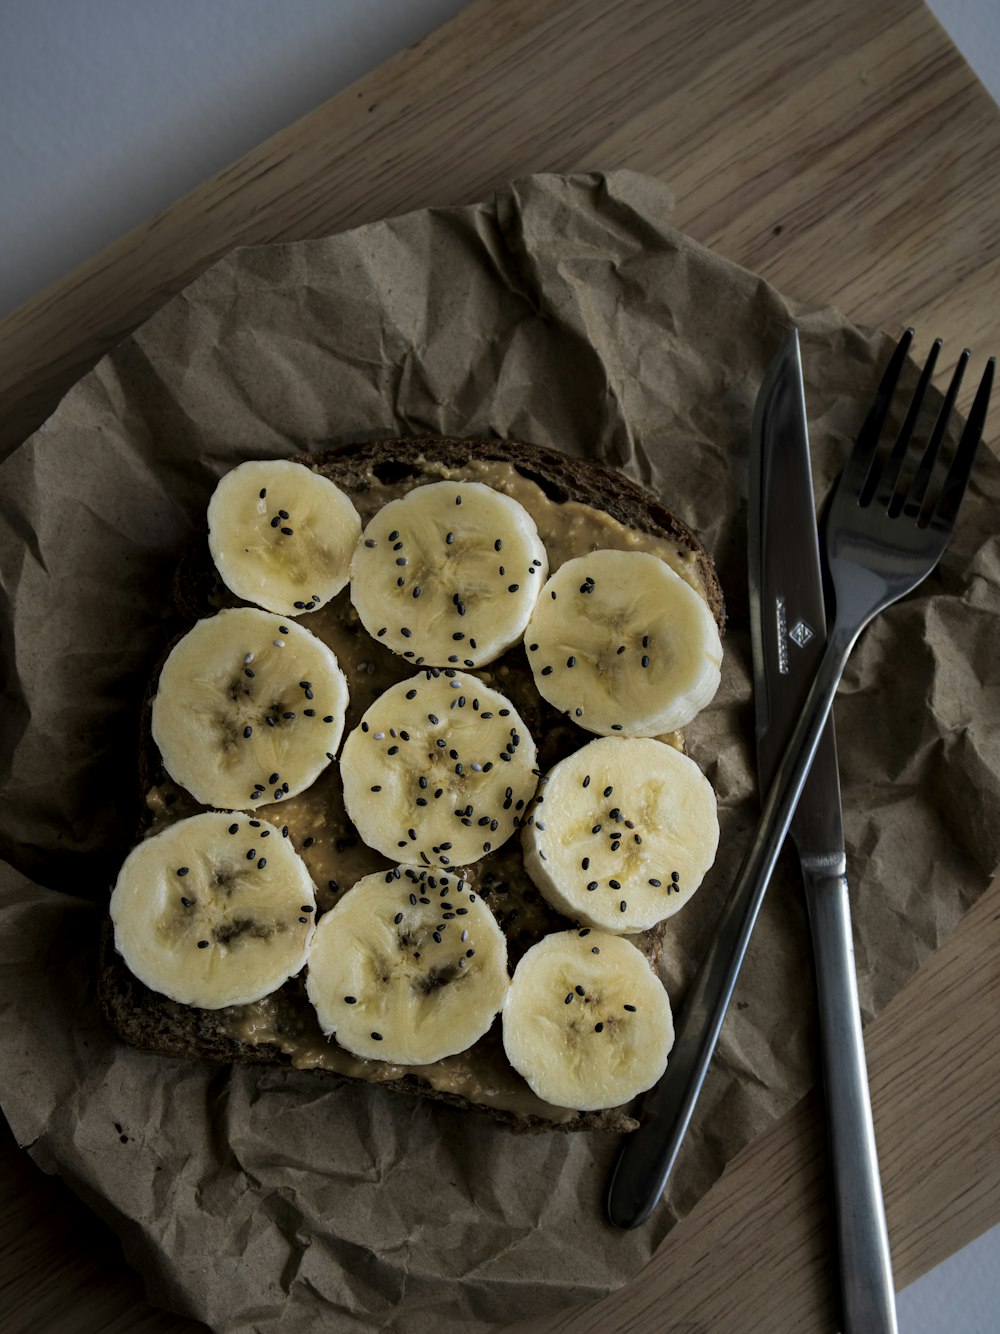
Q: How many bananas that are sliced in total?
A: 9